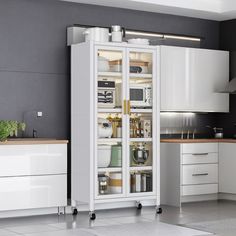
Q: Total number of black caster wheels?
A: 4